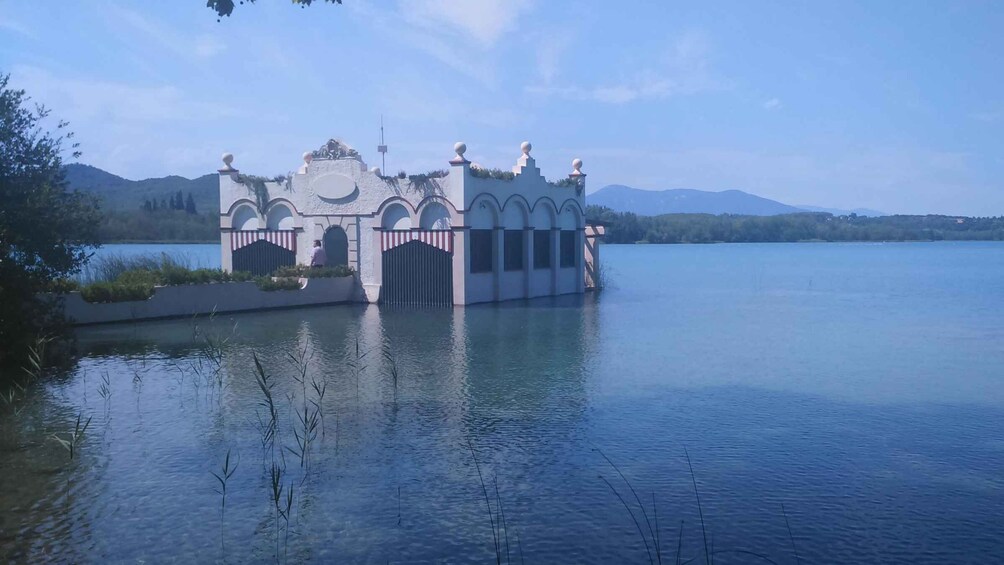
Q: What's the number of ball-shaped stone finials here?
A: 5